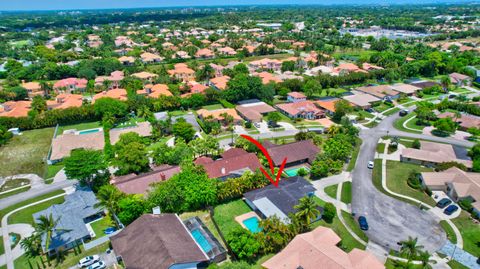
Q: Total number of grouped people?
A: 0